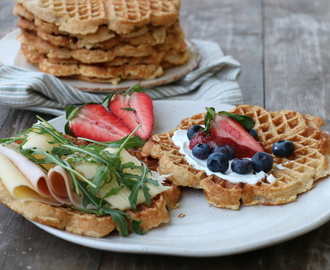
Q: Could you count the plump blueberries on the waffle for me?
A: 8